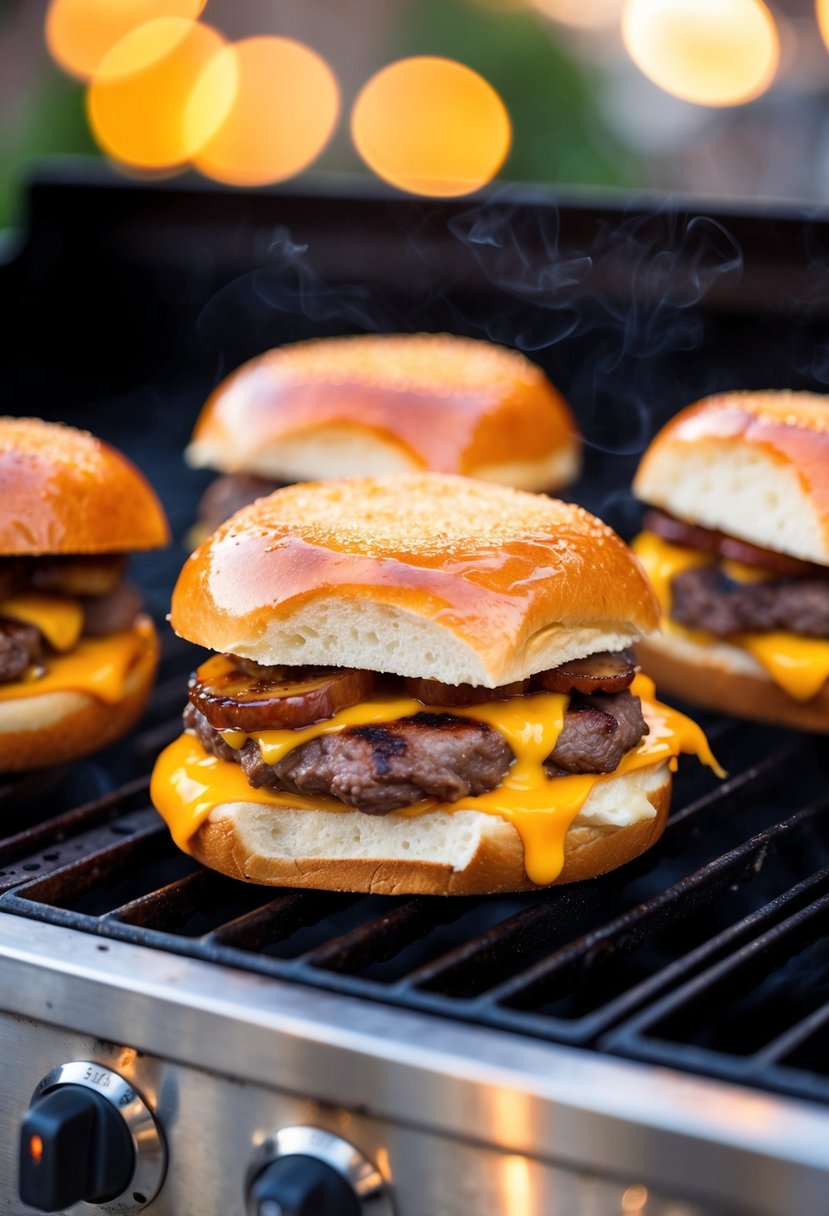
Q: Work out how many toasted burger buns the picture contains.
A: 4